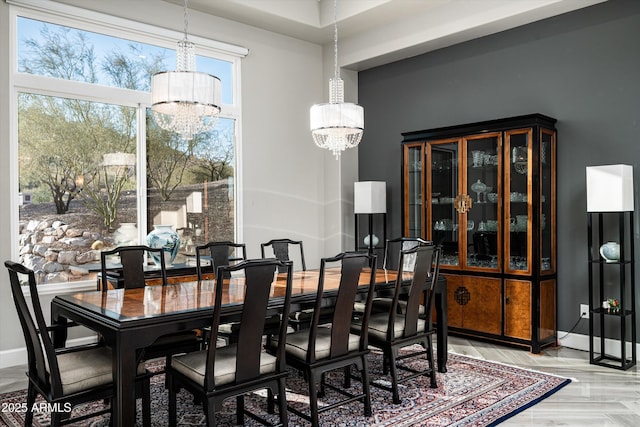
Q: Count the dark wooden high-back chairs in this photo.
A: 8